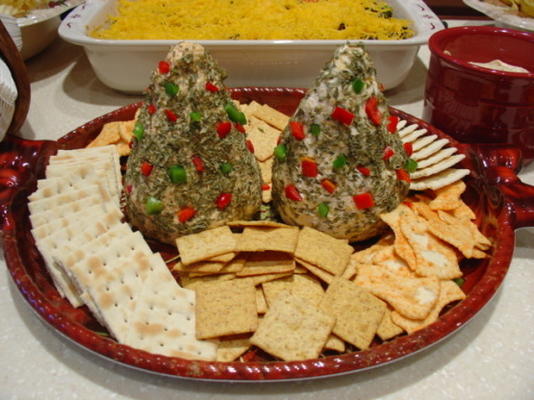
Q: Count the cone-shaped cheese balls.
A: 2